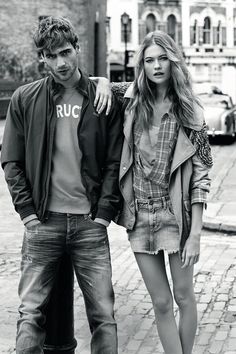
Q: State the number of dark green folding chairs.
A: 0